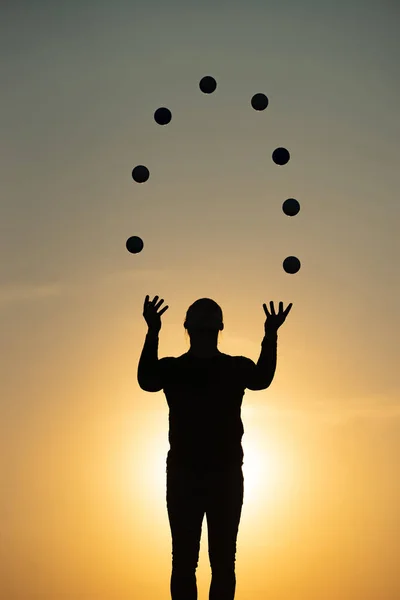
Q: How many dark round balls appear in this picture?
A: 8